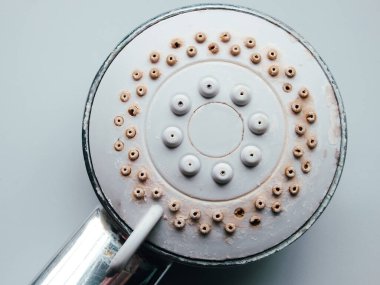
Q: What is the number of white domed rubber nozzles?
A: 8